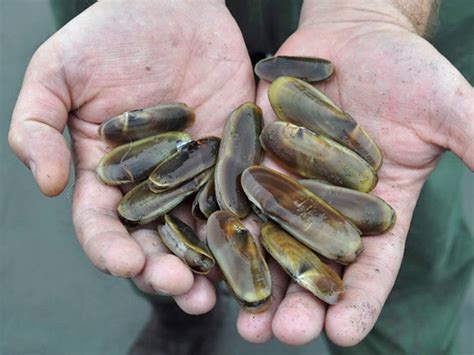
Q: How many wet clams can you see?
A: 14